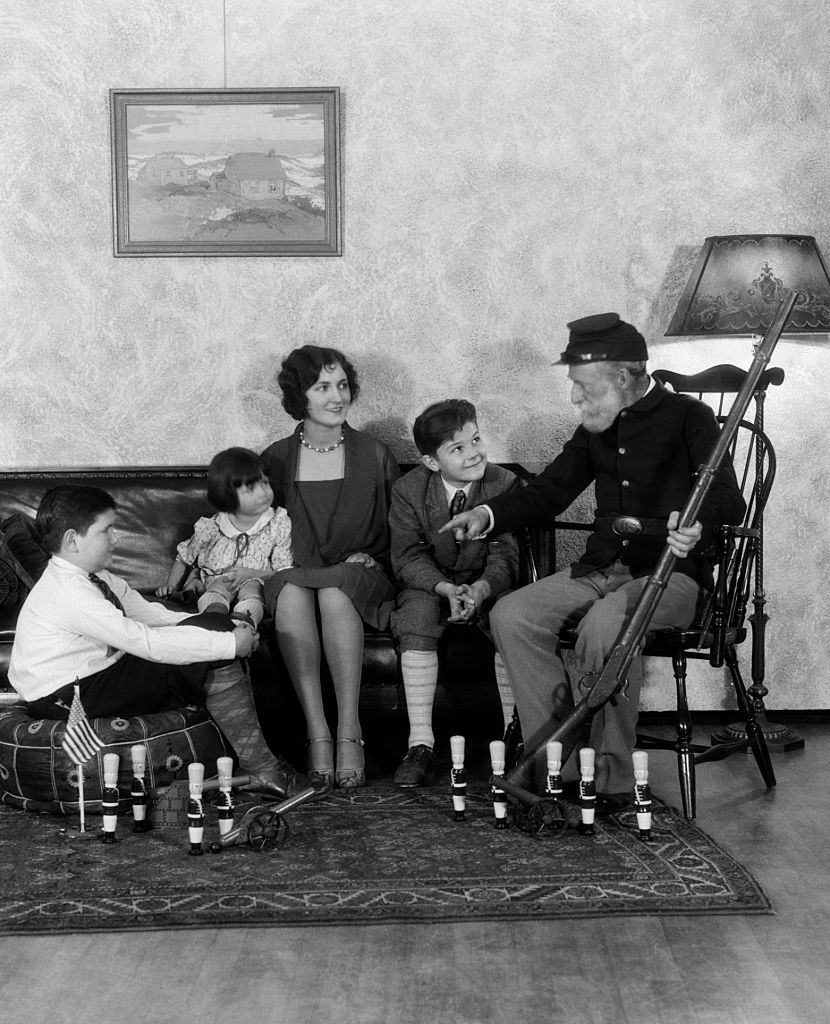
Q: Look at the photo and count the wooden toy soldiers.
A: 9